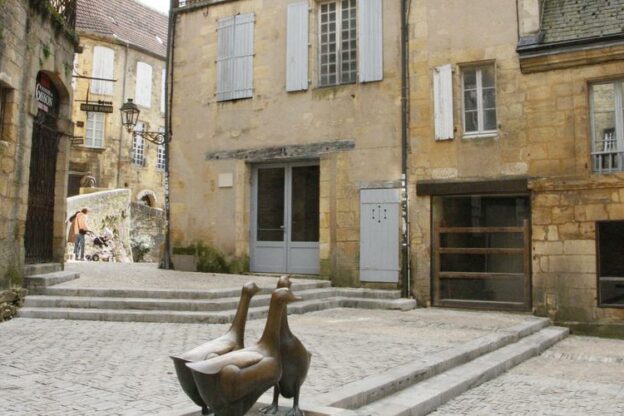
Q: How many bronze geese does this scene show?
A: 3